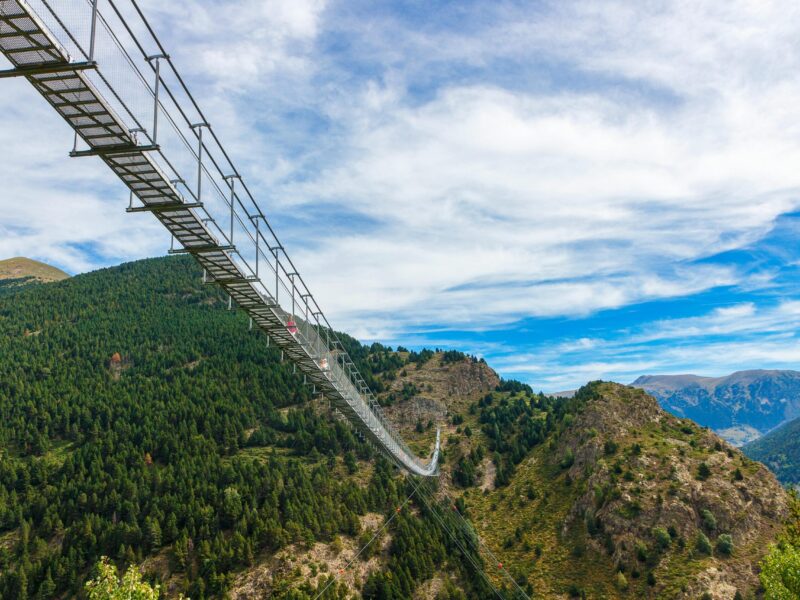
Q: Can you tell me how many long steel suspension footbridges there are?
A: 1